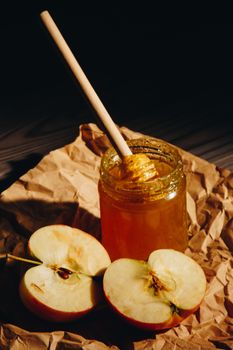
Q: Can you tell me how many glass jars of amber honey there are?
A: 1